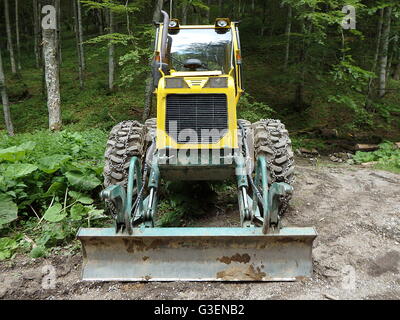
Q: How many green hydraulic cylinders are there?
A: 2